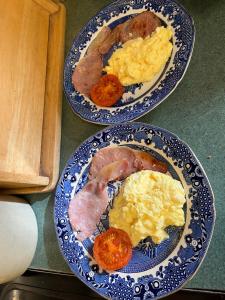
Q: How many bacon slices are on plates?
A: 4